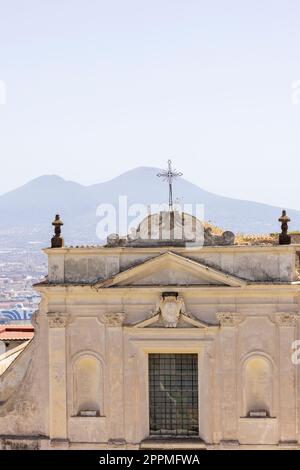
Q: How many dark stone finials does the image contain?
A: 2